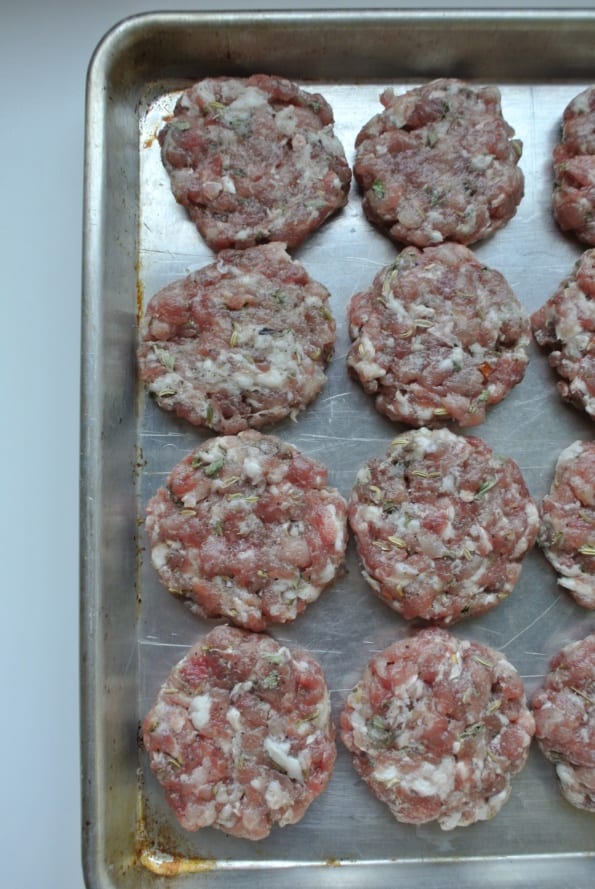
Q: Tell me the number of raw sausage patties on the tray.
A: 12